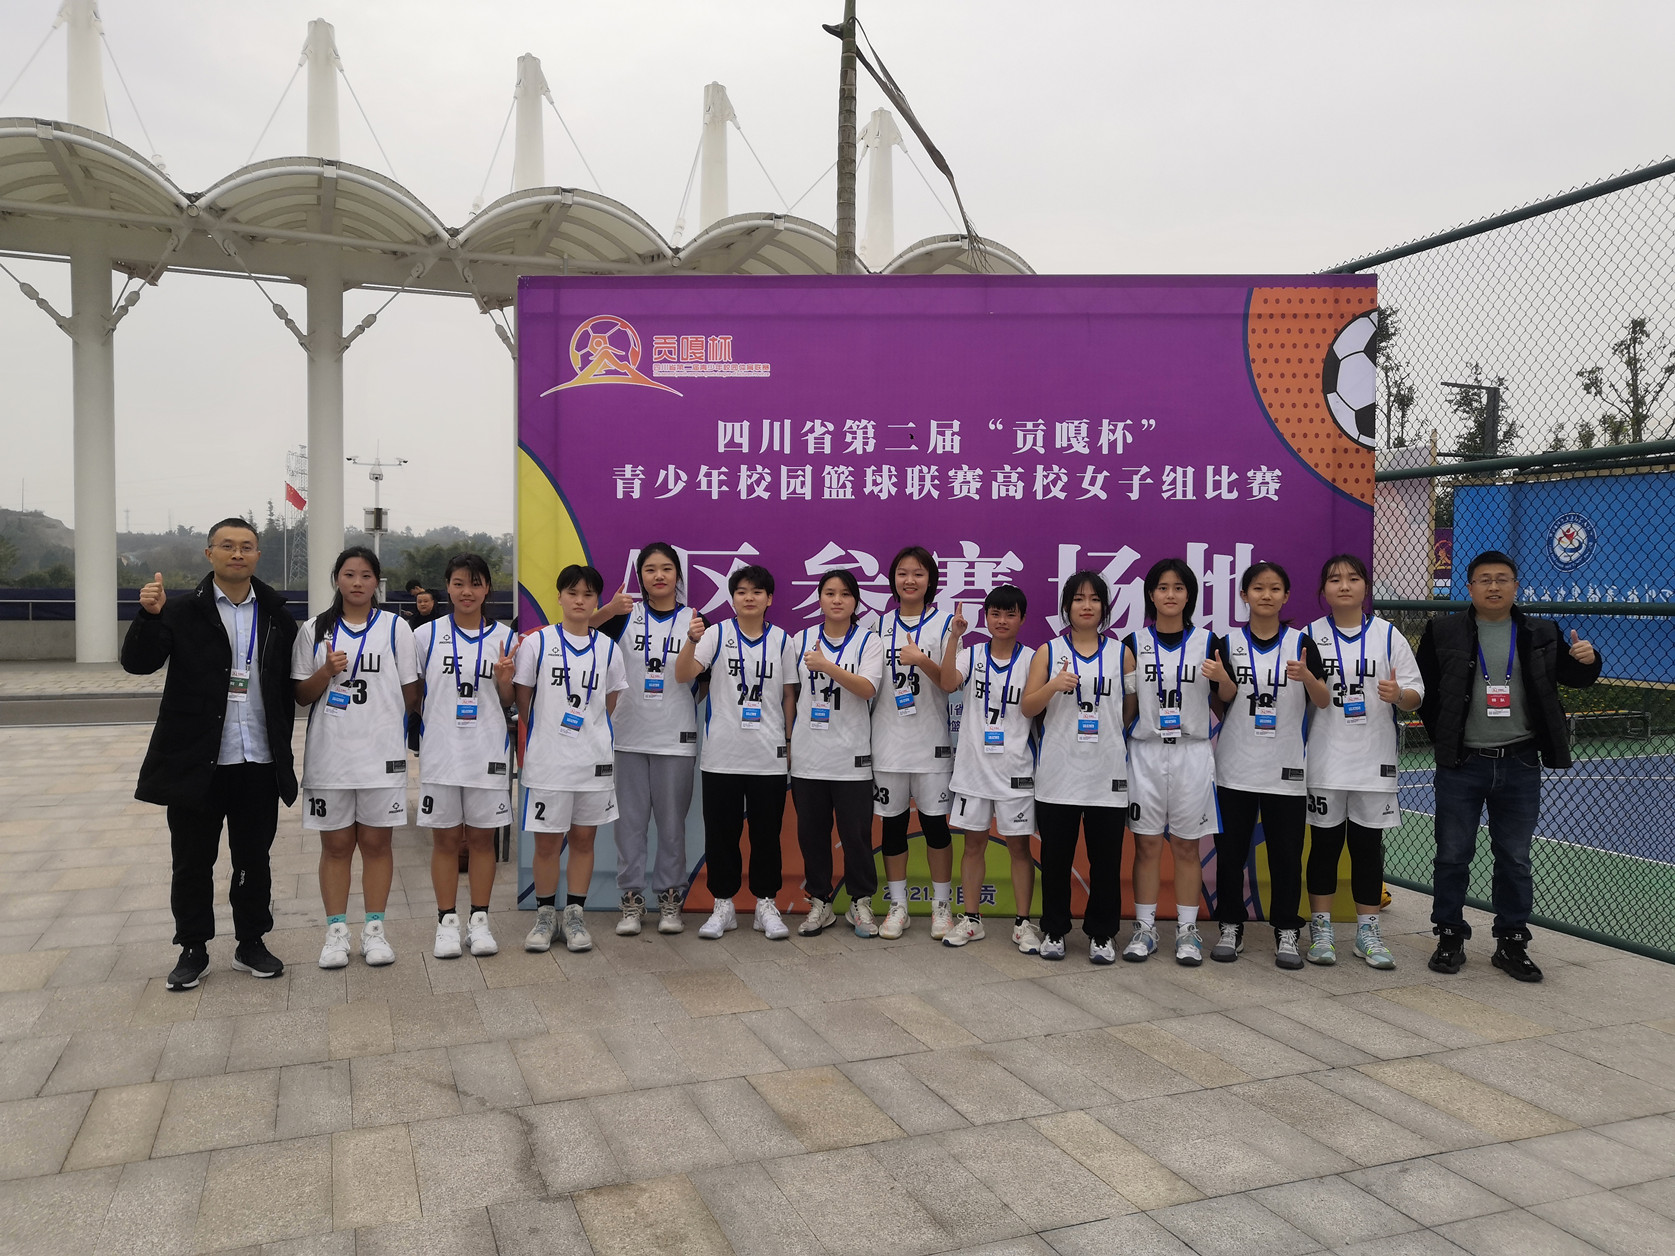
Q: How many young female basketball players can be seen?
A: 12